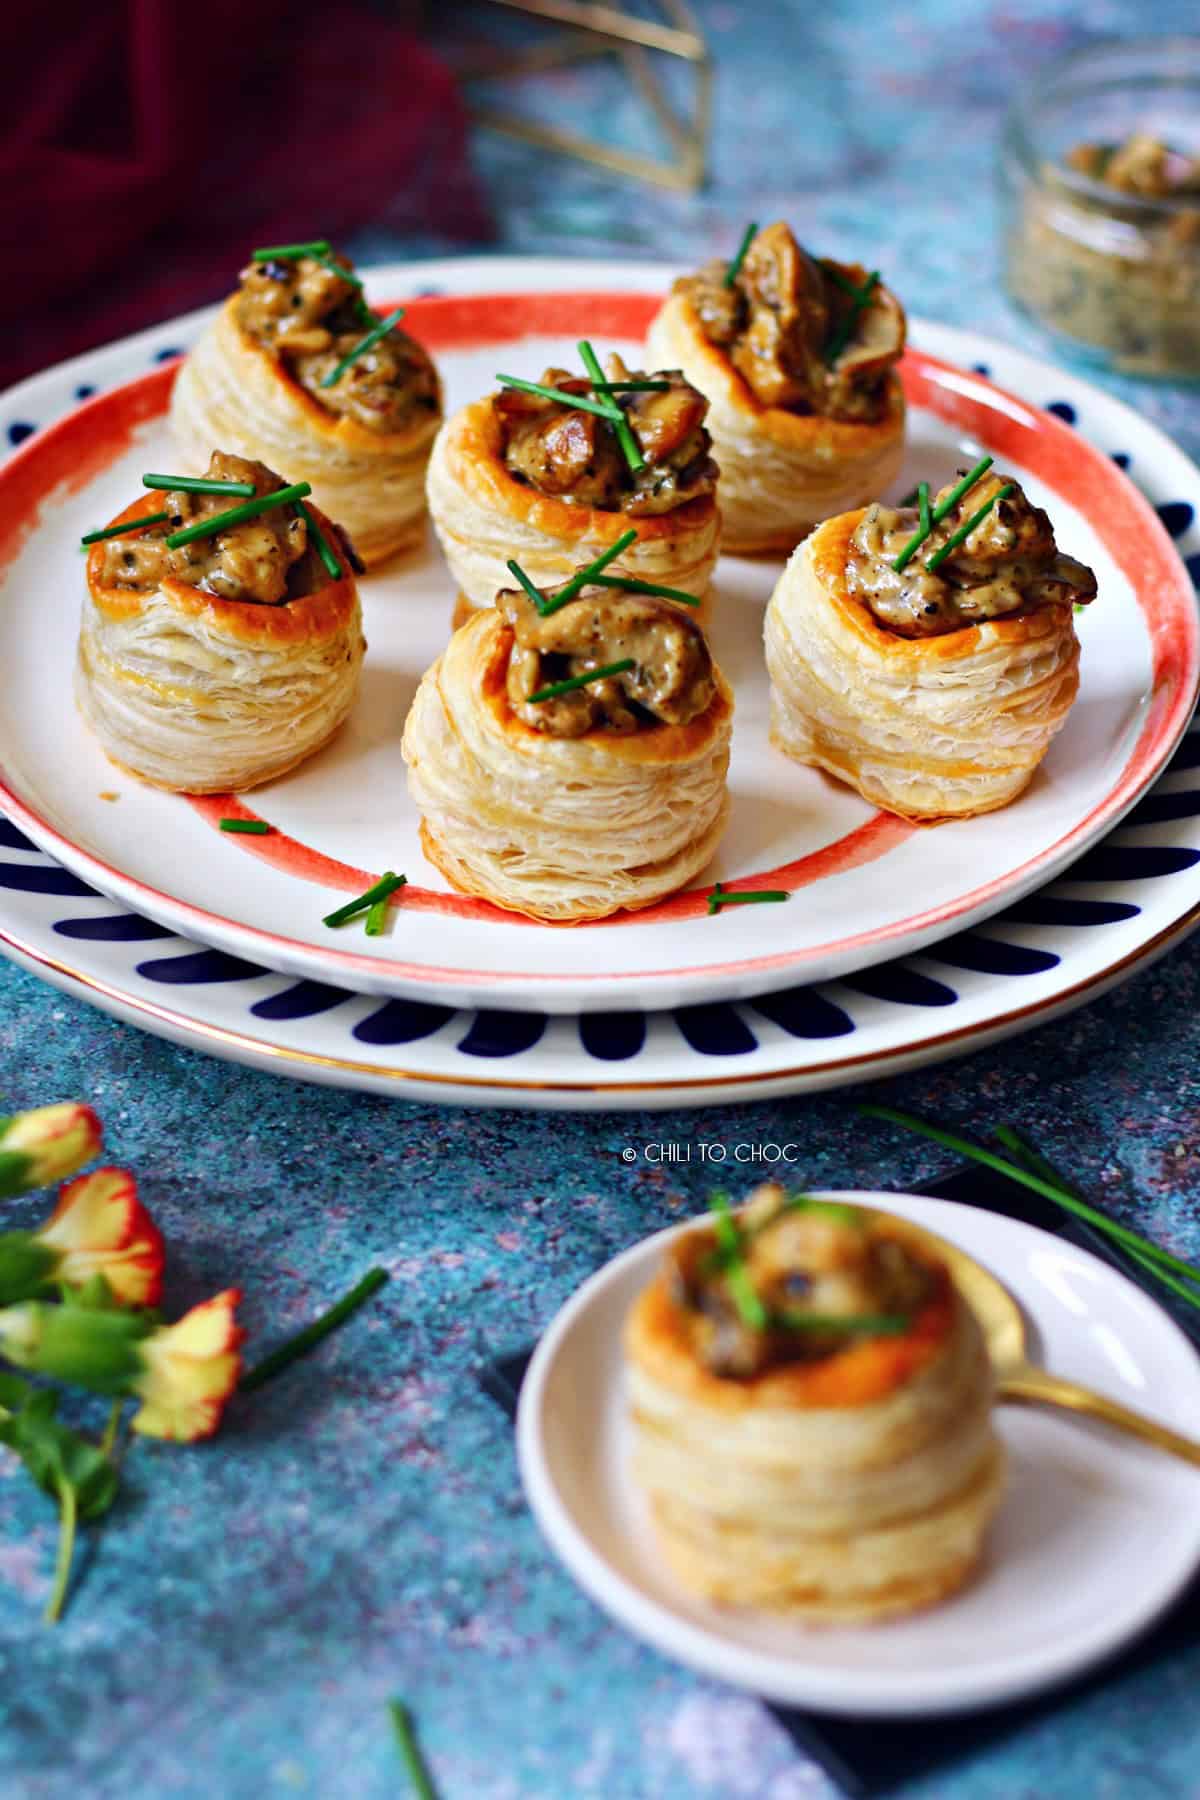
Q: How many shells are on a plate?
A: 7